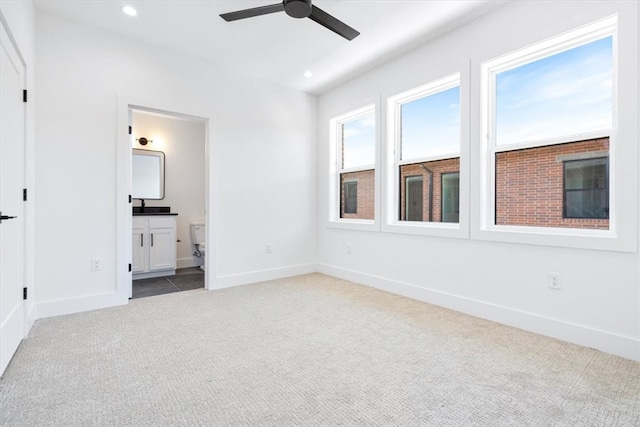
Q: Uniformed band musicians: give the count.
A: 0